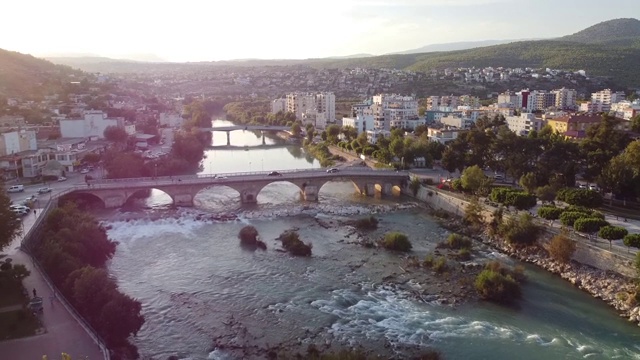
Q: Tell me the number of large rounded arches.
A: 5